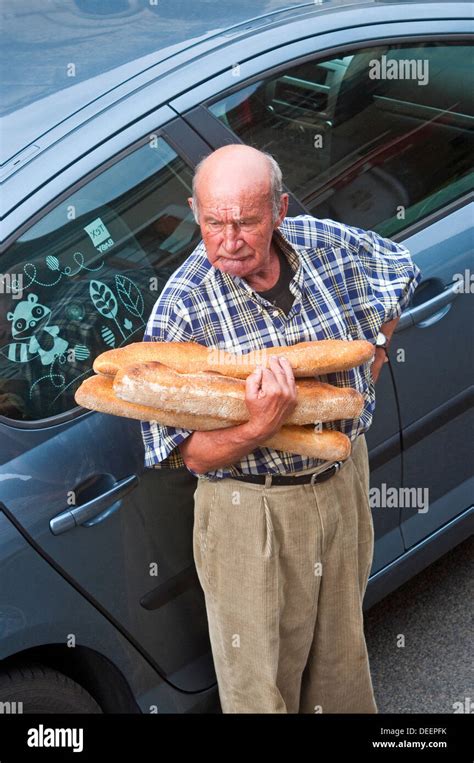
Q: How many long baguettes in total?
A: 3